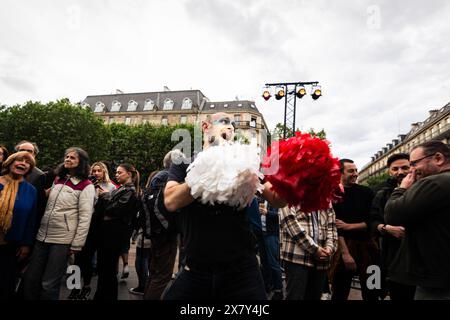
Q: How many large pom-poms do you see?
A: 2